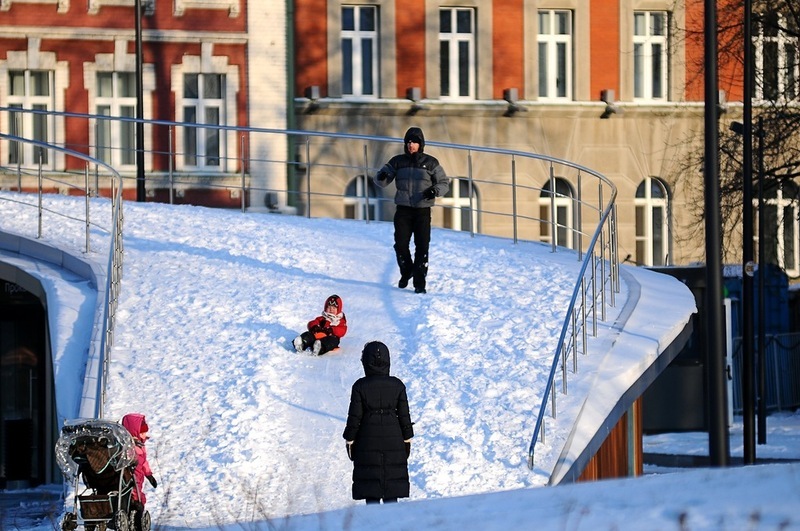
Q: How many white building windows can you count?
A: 13